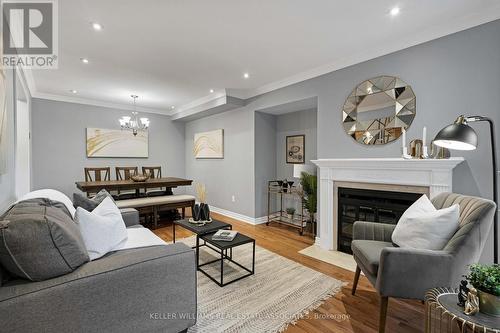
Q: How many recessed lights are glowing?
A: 7